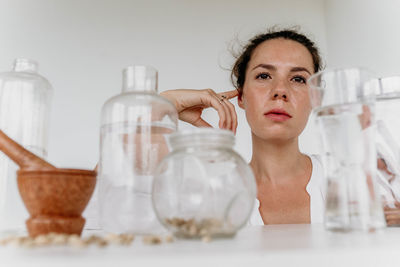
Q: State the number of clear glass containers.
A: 5